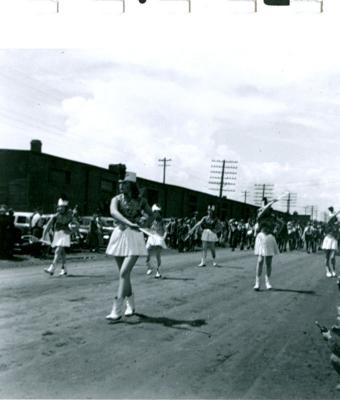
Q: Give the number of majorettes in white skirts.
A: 6